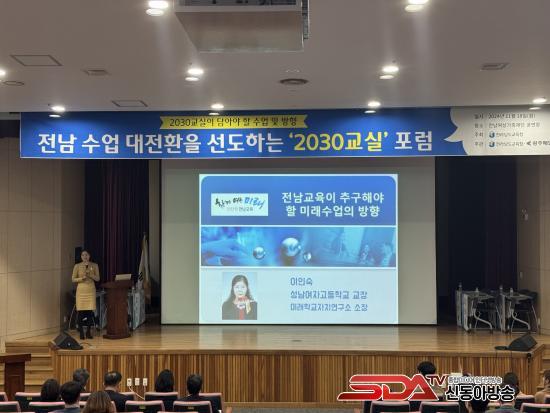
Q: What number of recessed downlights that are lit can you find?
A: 9